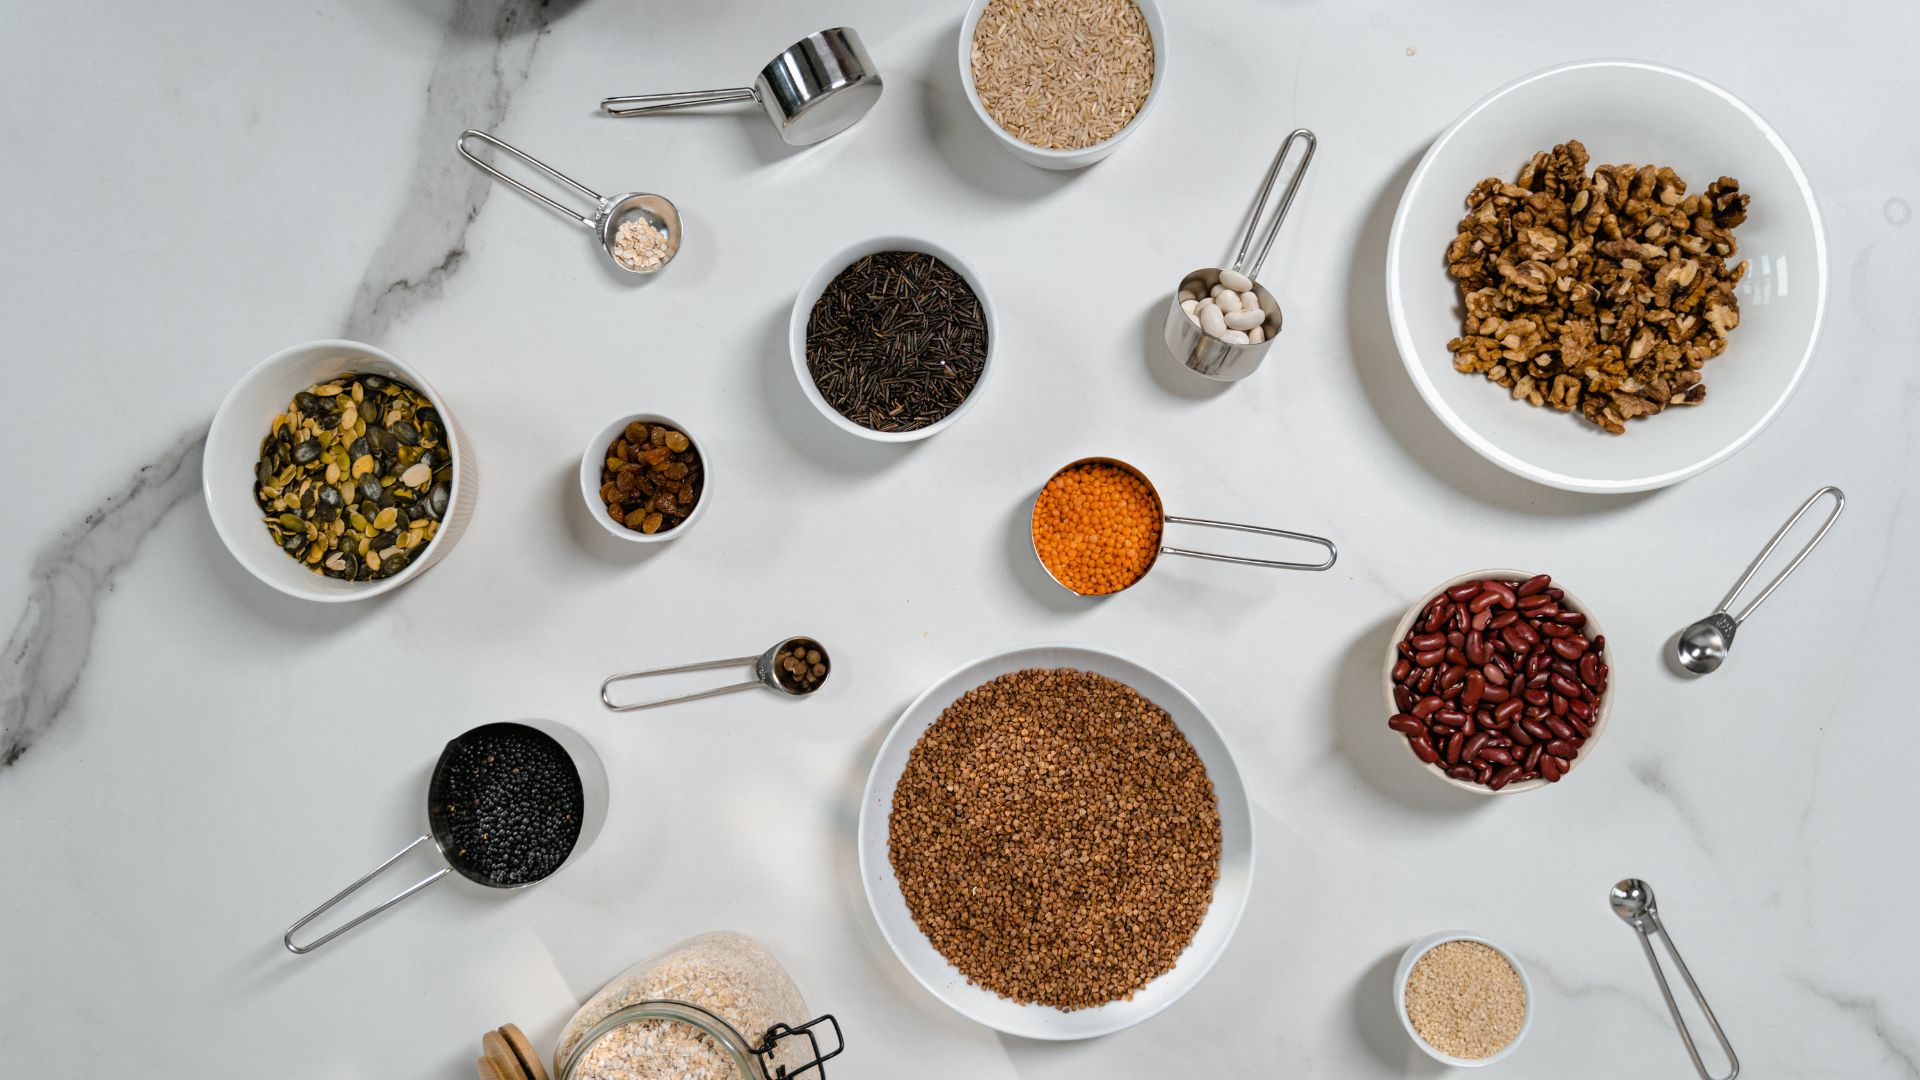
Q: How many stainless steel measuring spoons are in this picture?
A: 4